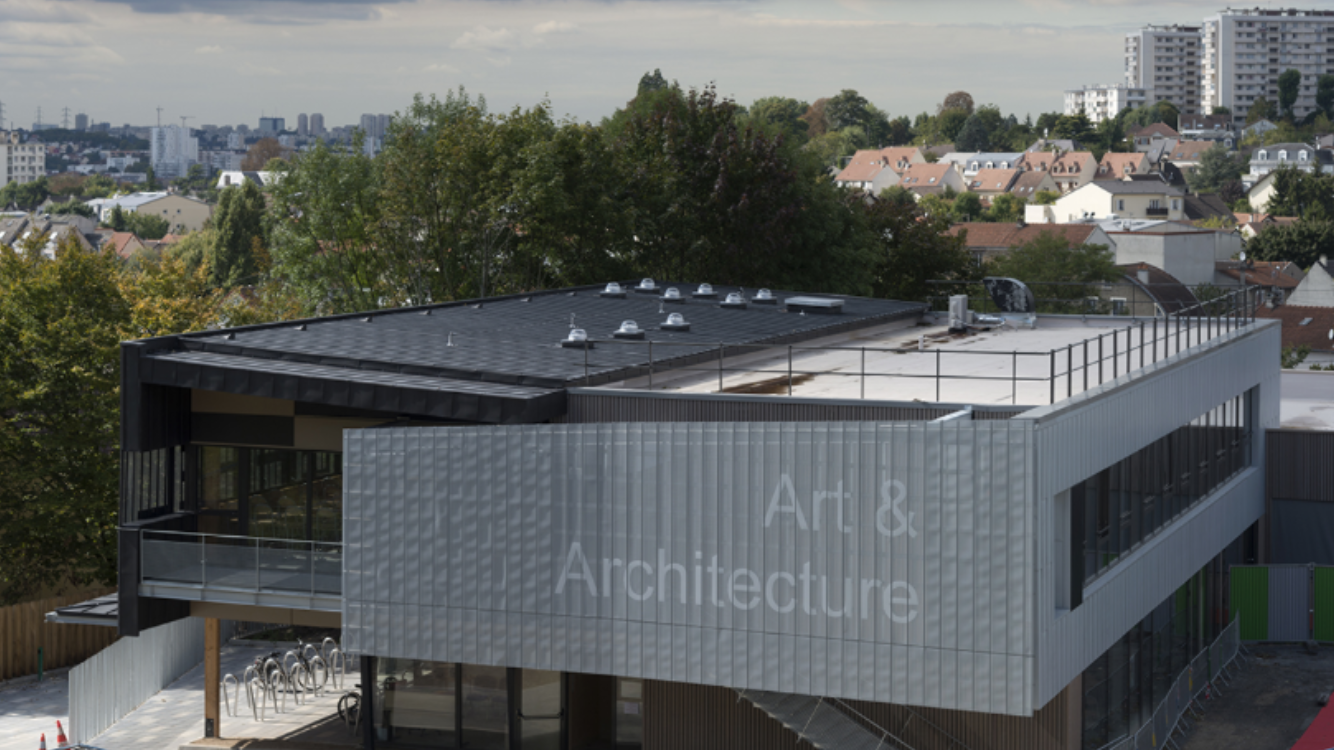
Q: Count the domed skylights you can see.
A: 9